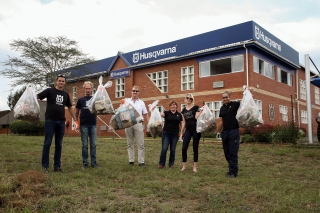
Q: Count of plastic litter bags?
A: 6